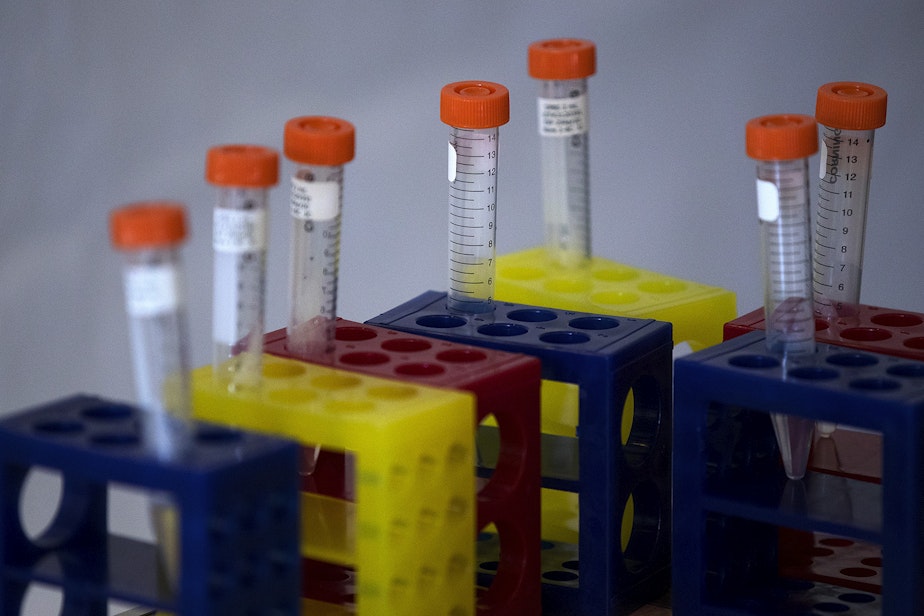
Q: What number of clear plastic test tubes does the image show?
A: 7